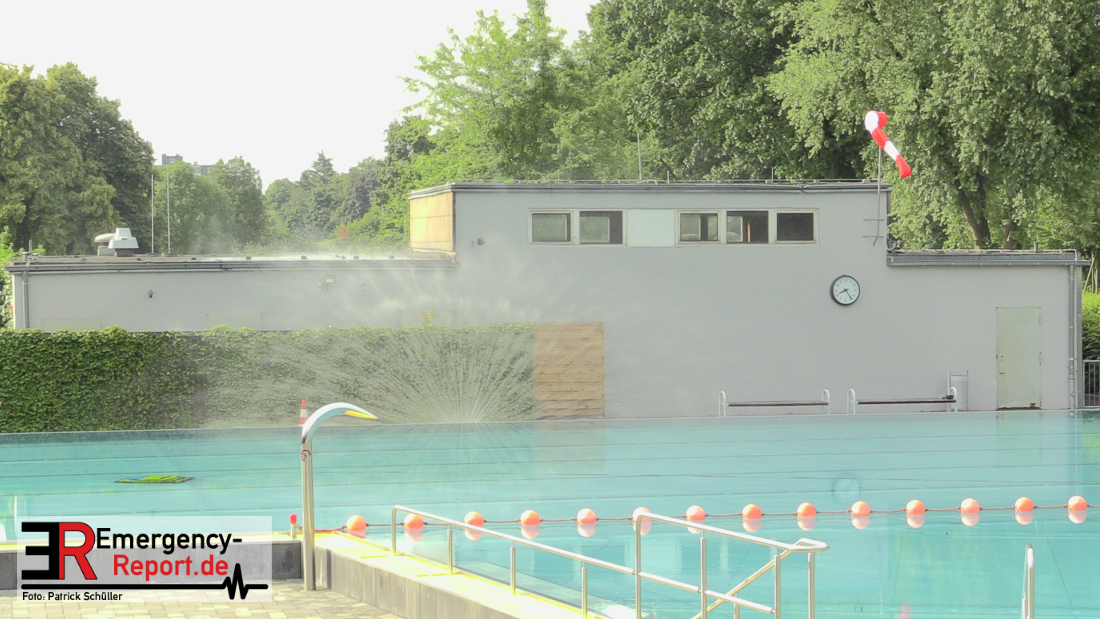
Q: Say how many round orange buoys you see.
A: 14